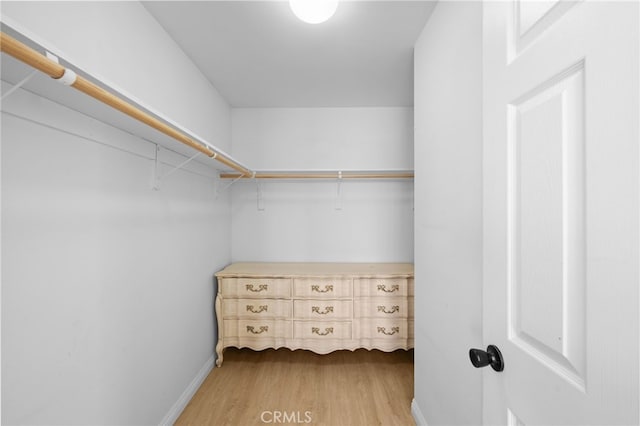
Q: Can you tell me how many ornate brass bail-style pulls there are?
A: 9